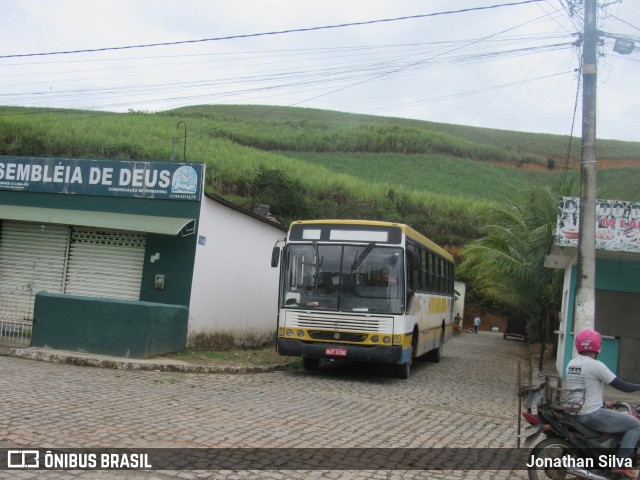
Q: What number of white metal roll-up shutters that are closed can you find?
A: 2